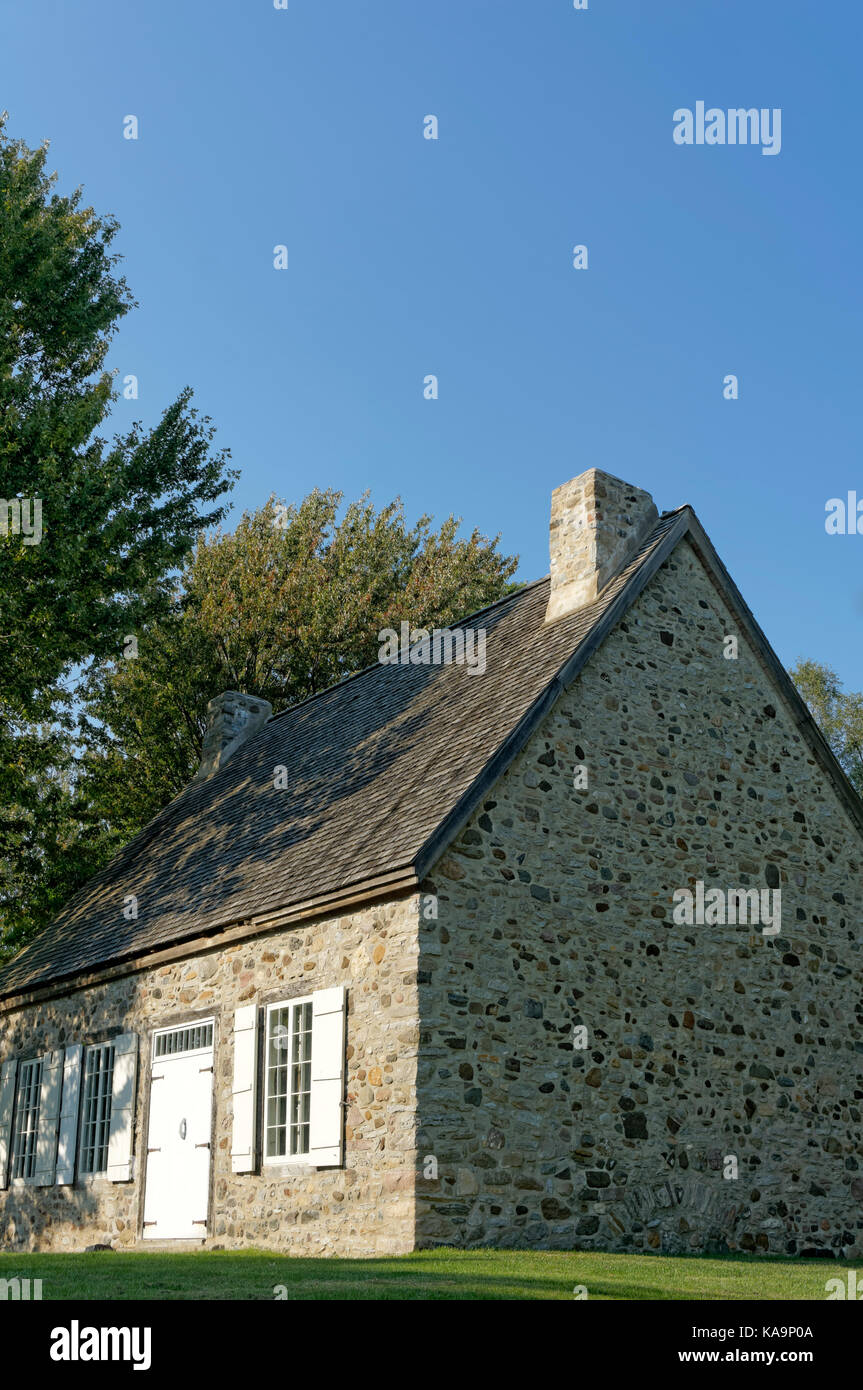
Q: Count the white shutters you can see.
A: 6